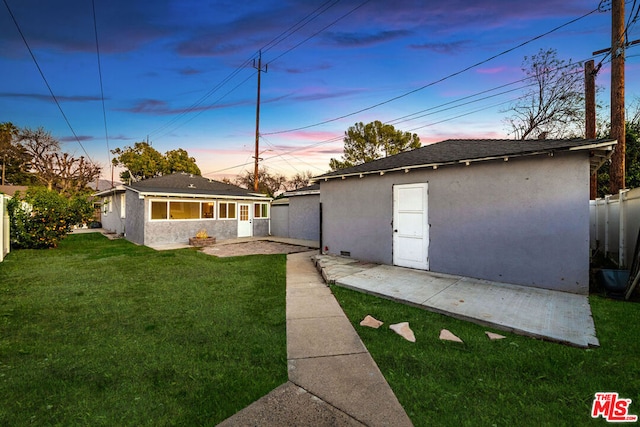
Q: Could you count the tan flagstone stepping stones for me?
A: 4